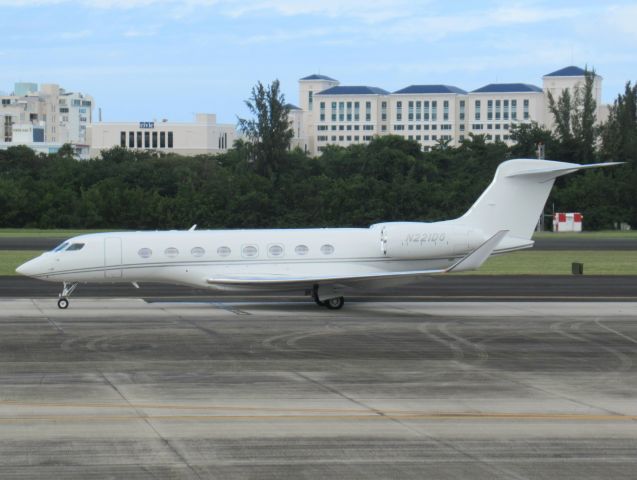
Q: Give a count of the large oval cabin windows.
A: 8